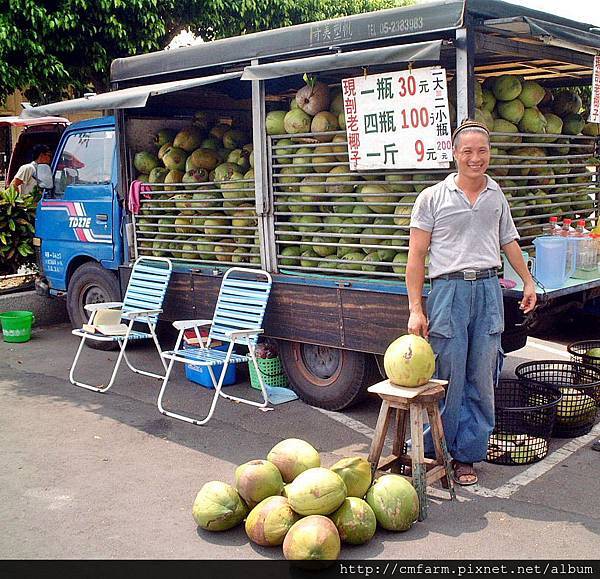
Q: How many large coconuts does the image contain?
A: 10